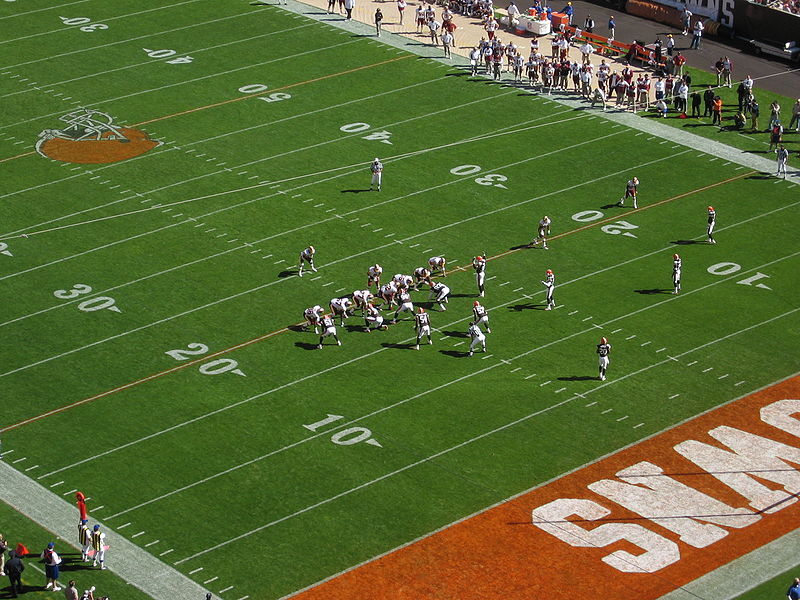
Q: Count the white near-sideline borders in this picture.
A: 1